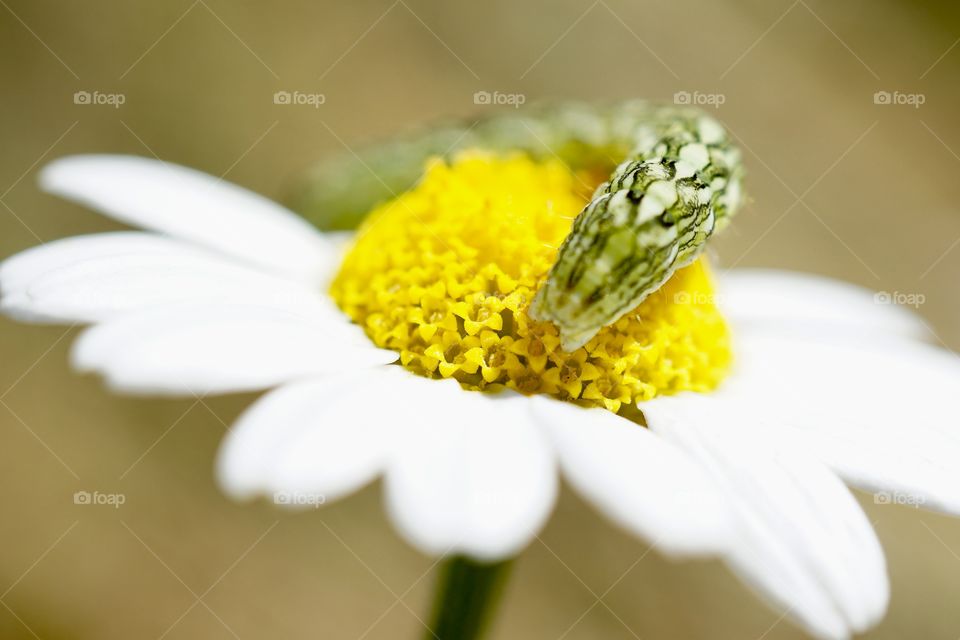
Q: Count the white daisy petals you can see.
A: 9